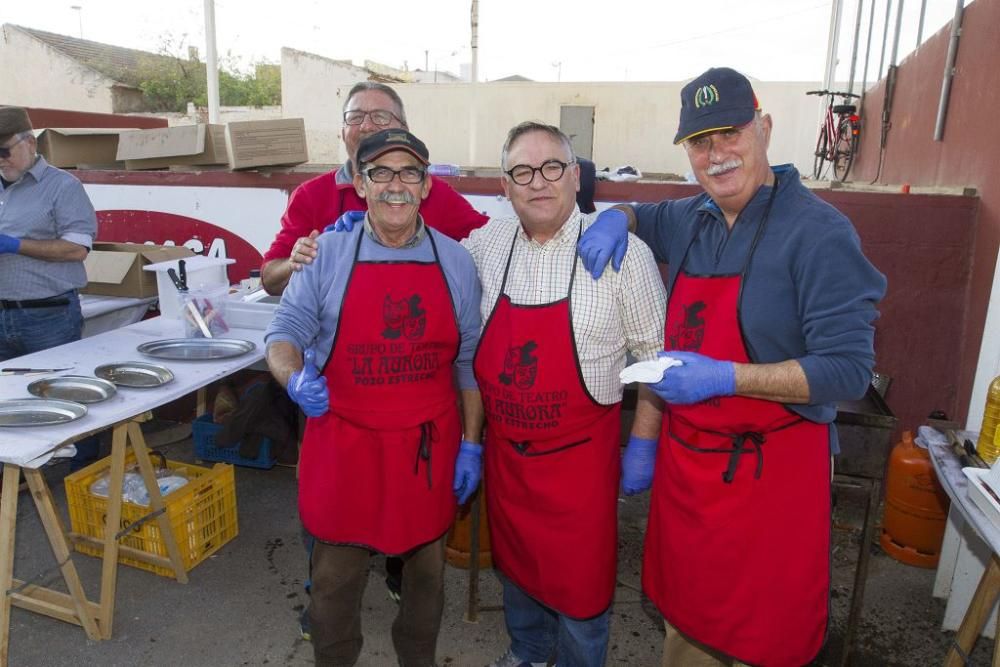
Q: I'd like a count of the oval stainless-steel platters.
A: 4